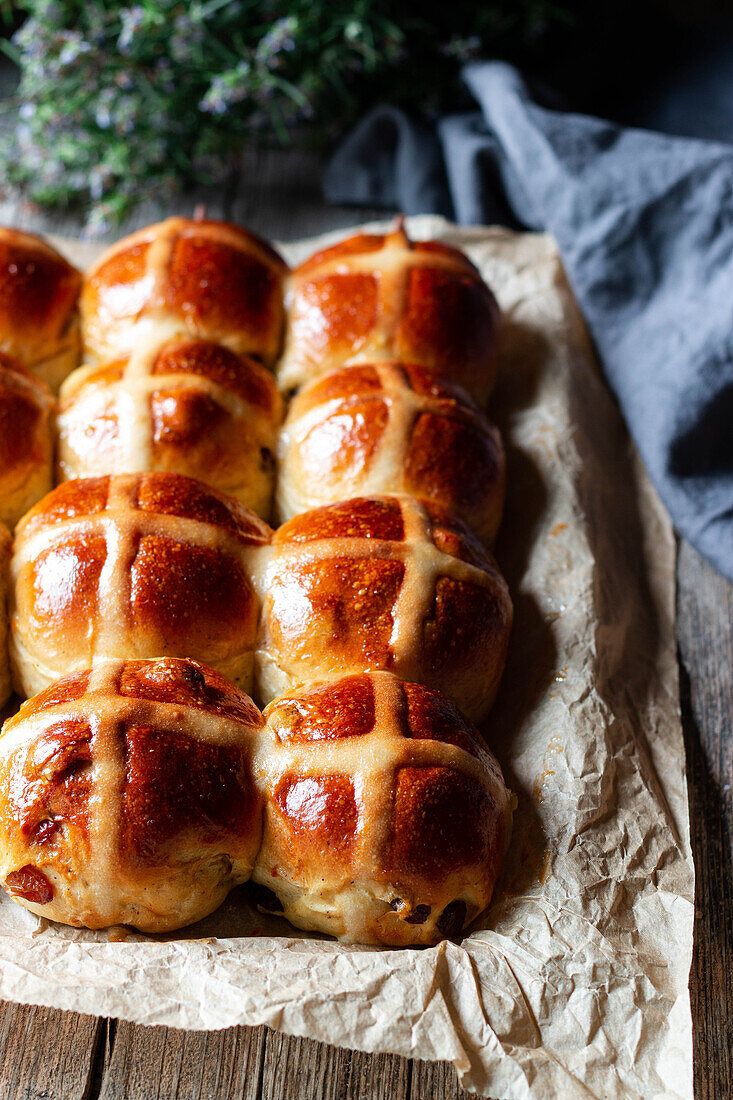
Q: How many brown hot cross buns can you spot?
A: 11